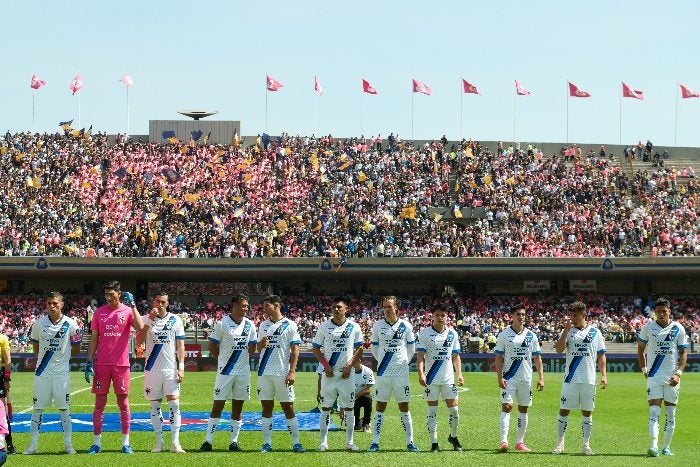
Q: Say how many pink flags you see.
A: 12